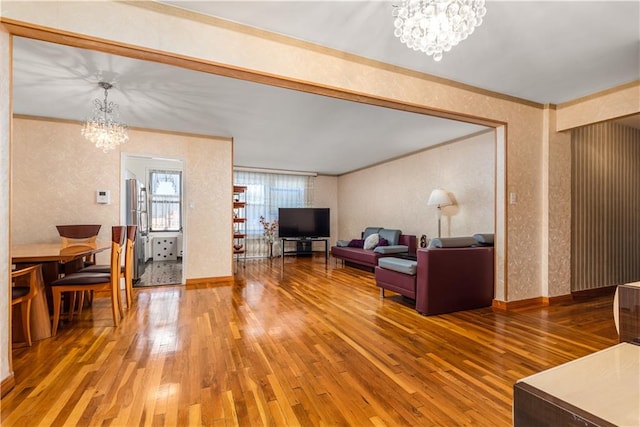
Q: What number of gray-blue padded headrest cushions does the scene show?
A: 4